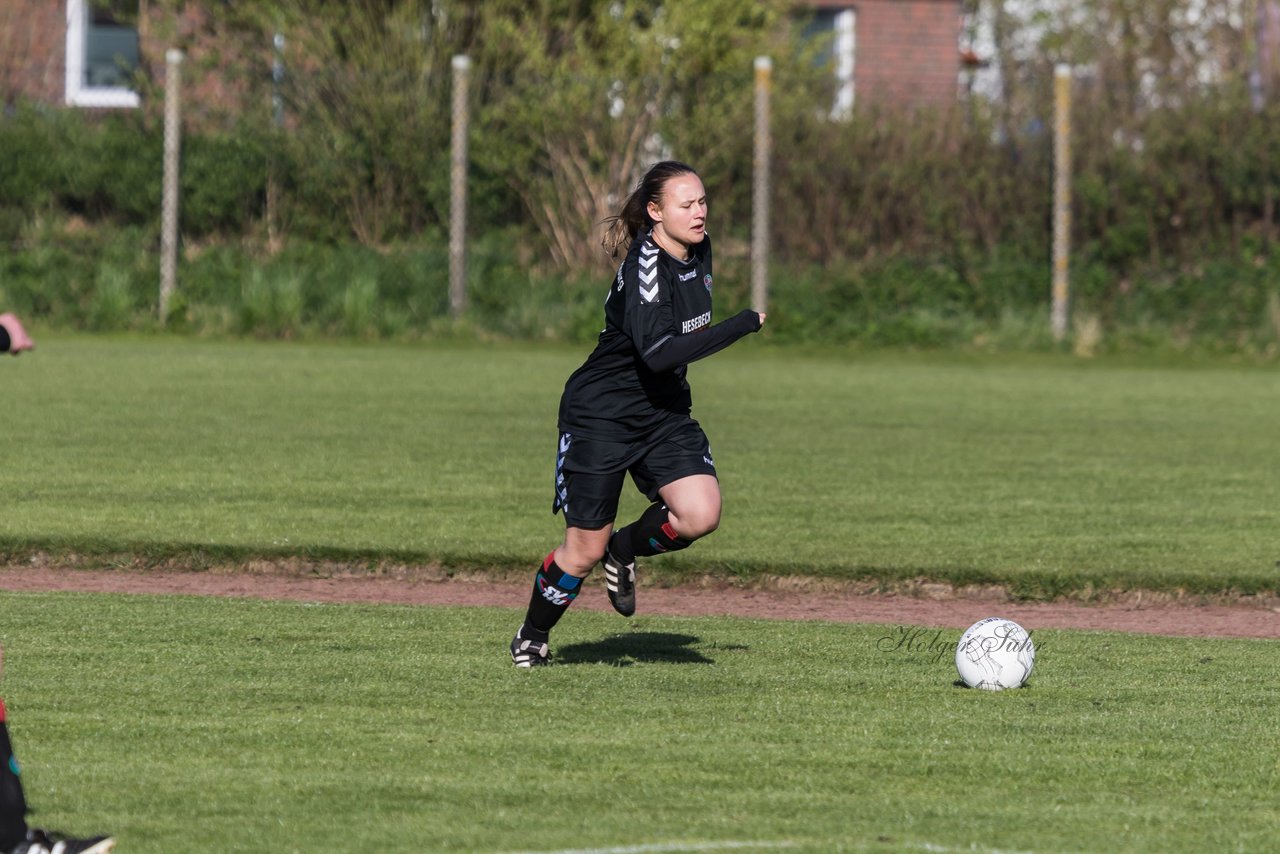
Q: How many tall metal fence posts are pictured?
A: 4